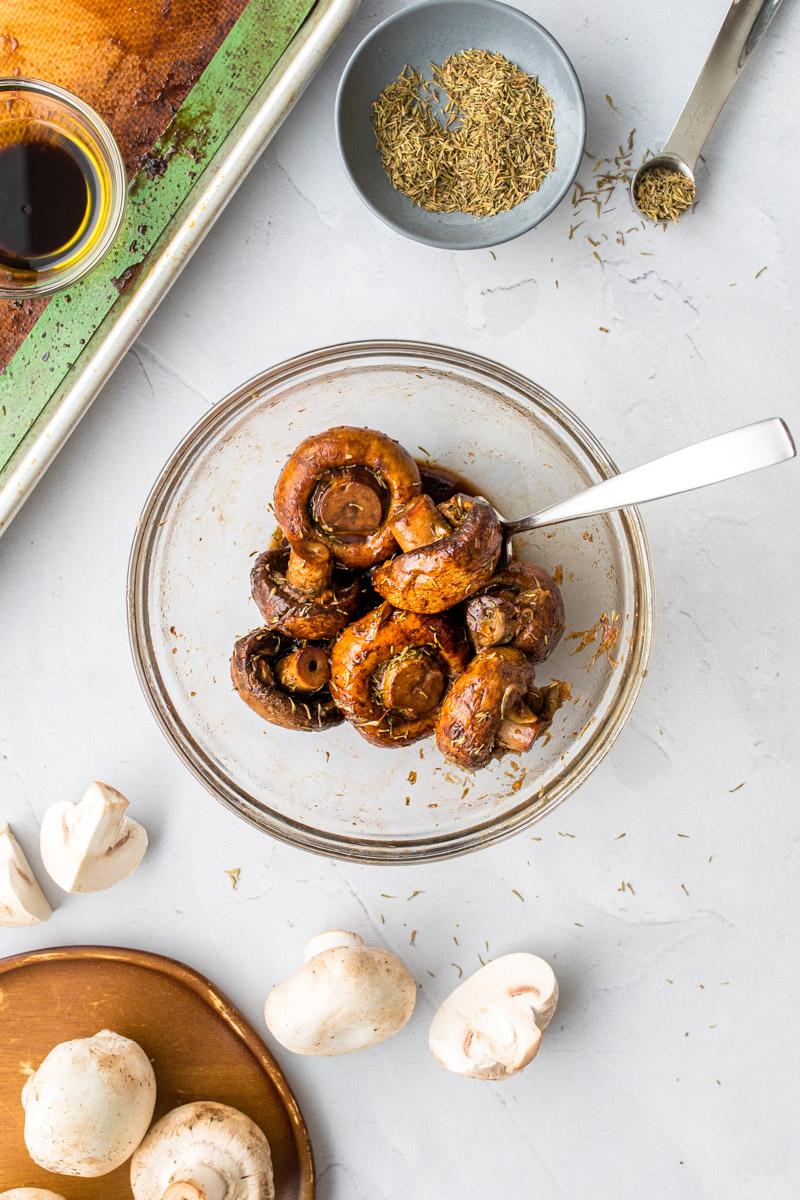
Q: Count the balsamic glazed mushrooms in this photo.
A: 7